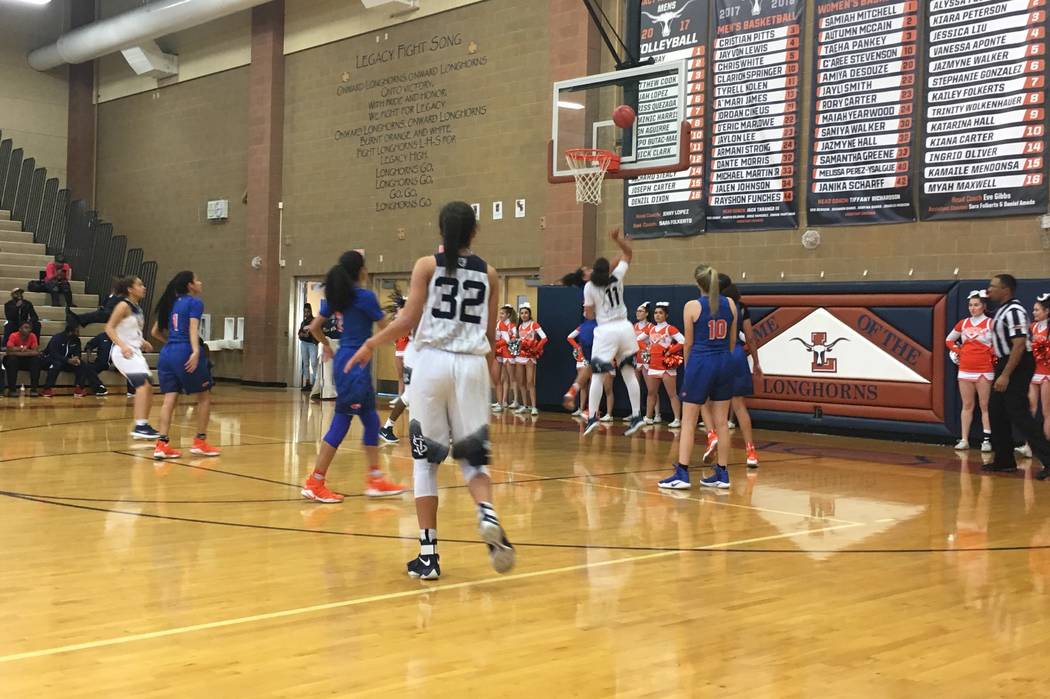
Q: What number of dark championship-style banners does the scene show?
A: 4